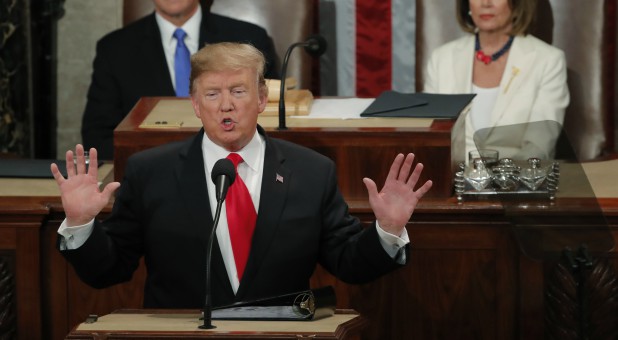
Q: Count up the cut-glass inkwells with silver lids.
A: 3